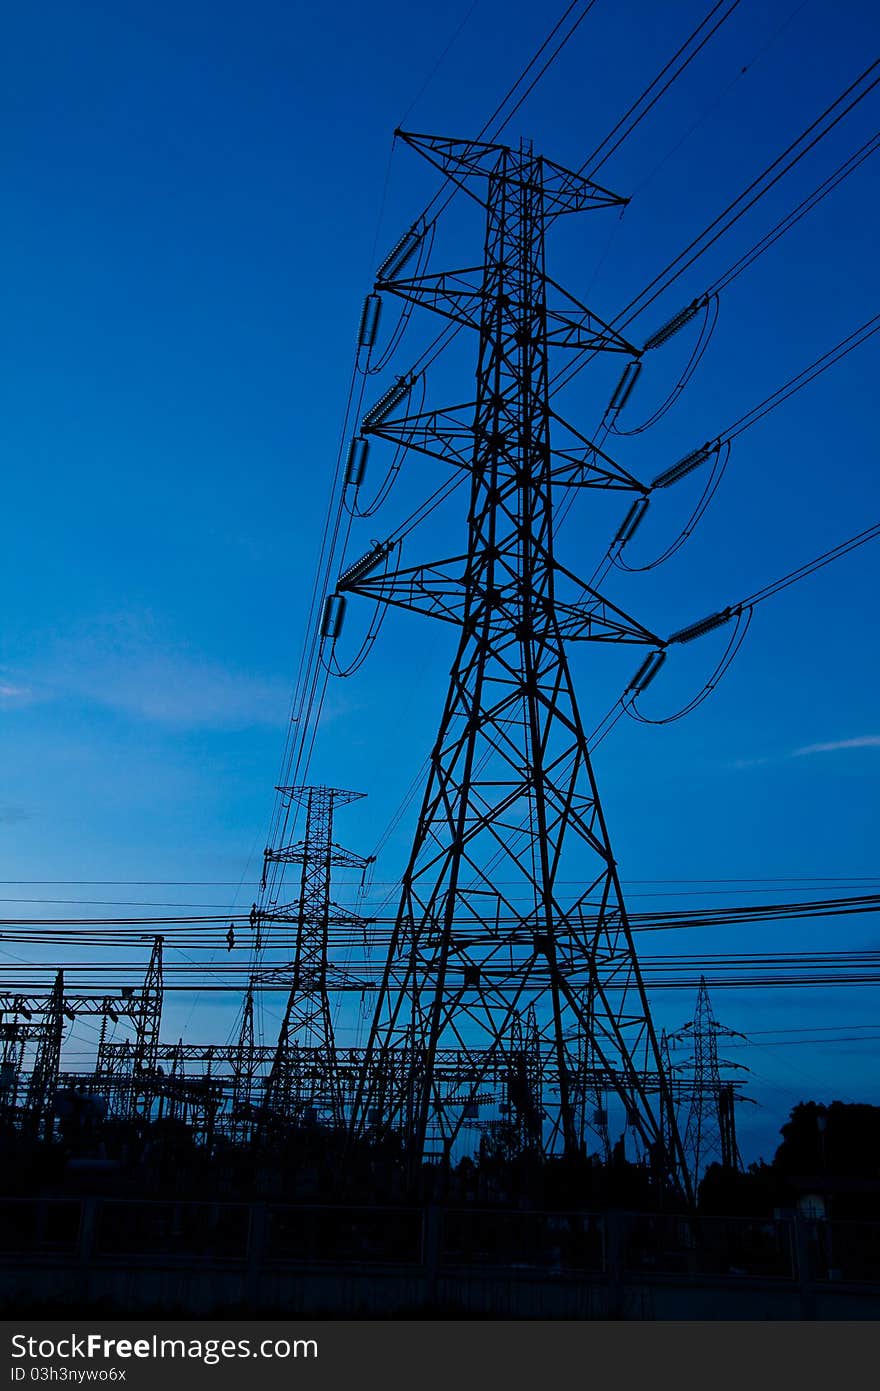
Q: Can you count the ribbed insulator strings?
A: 12